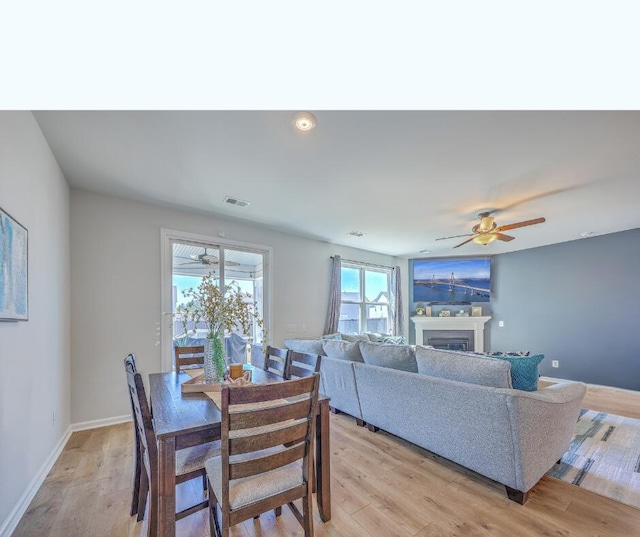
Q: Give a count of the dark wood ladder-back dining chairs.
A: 6